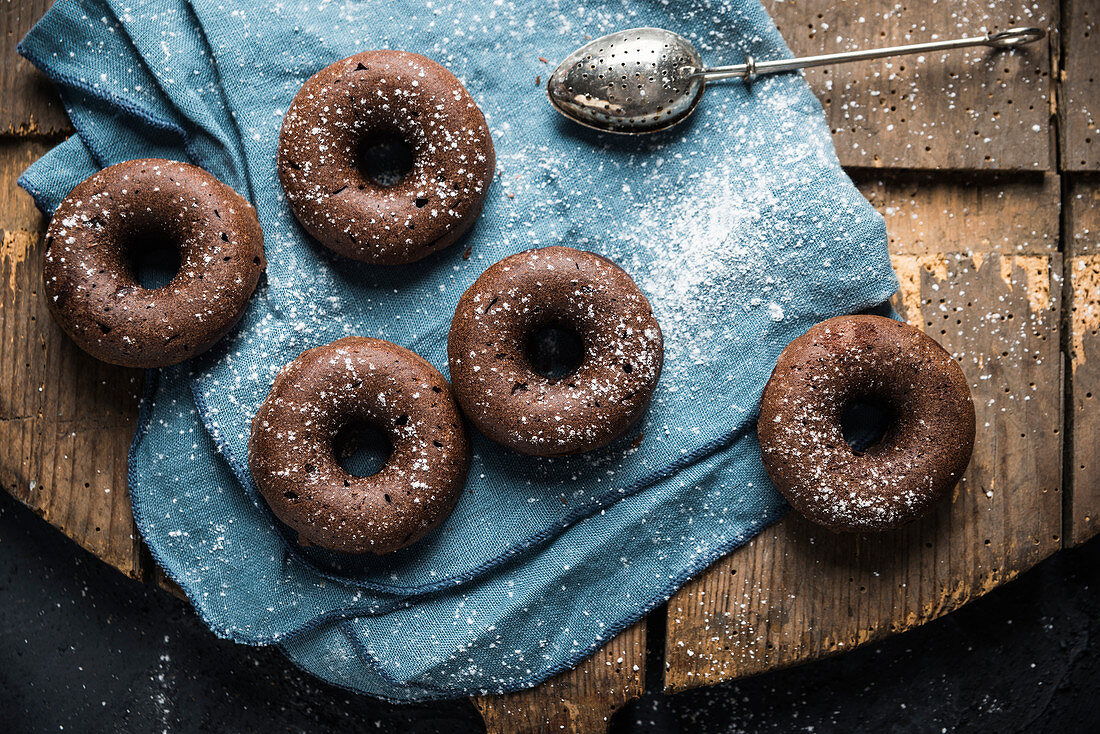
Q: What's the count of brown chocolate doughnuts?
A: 5